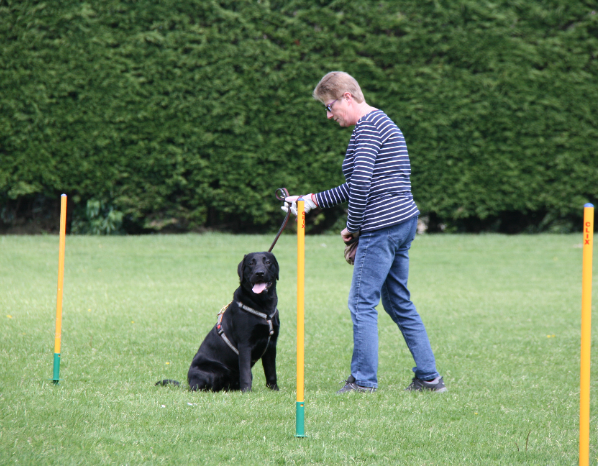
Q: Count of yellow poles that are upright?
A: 3